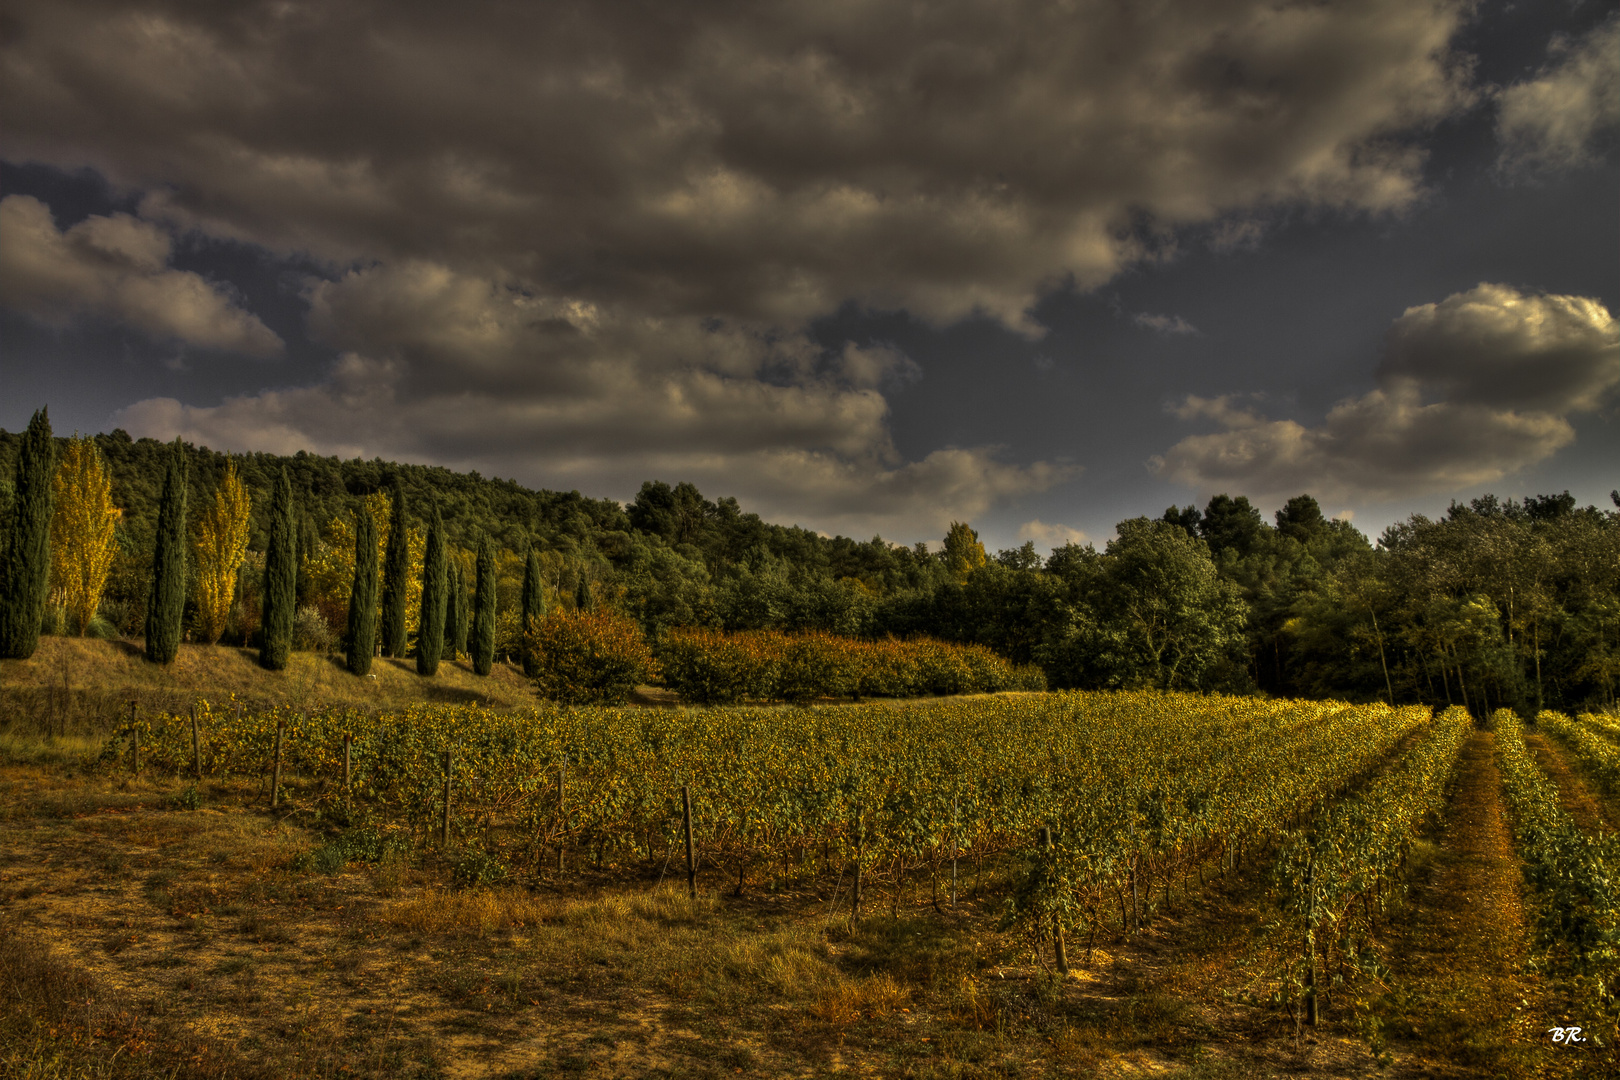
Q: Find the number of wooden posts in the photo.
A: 10